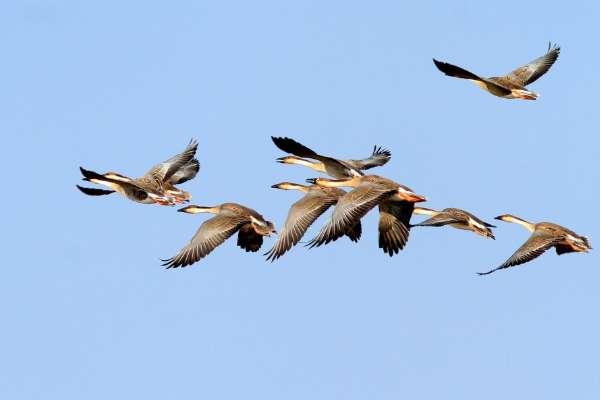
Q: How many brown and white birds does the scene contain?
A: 9